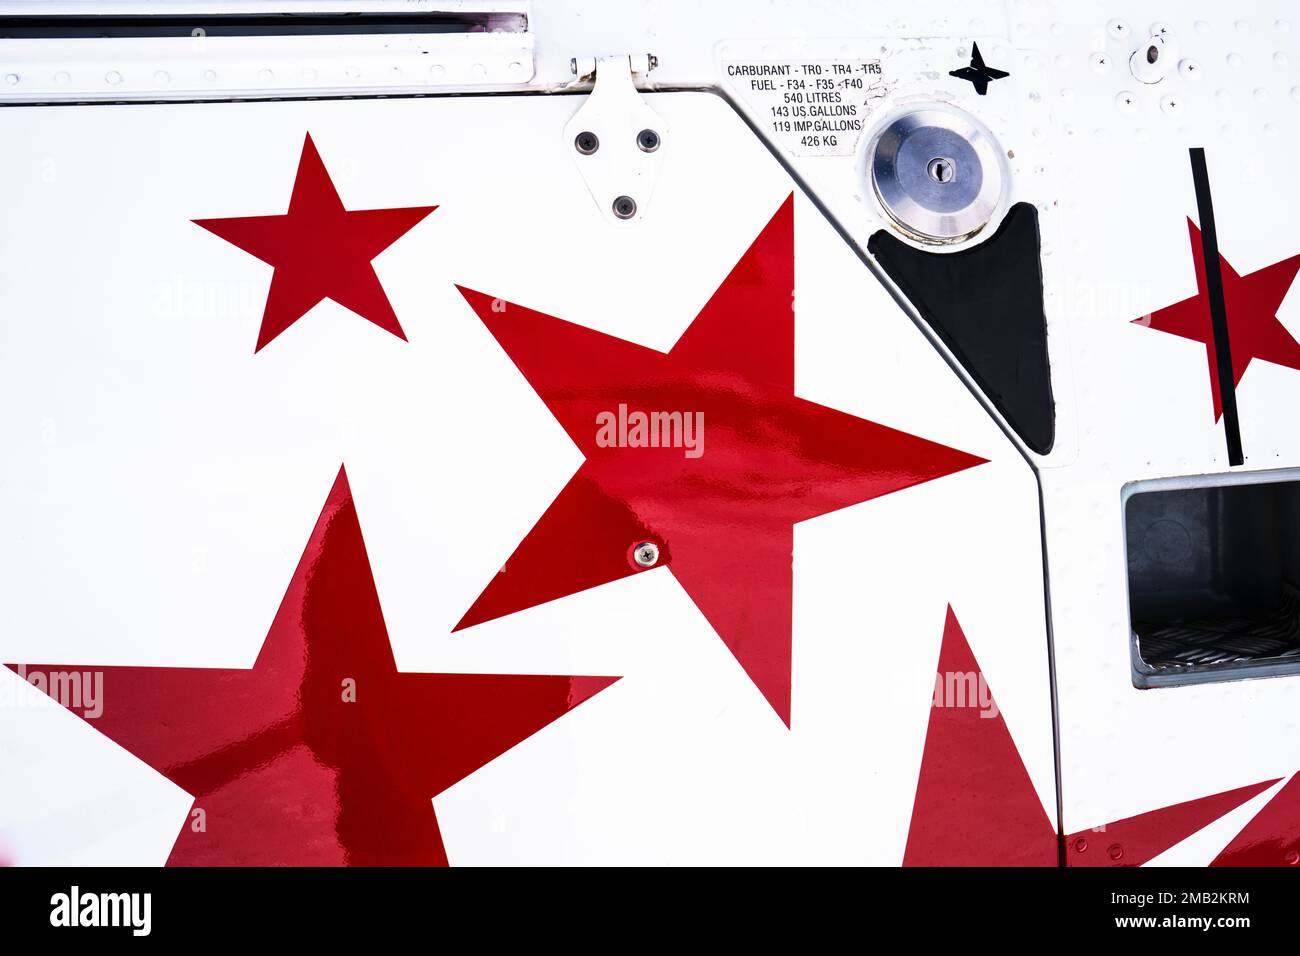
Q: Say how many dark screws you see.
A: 3